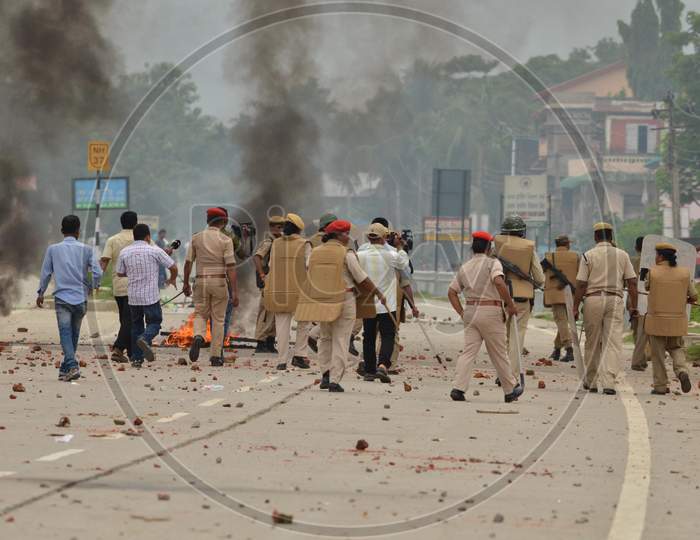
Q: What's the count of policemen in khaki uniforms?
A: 11